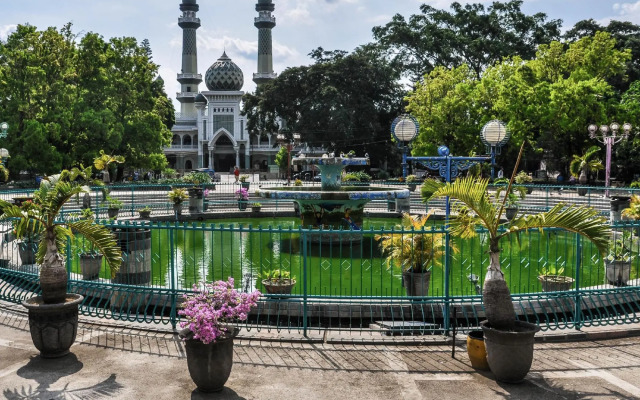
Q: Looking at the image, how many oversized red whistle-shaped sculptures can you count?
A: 0